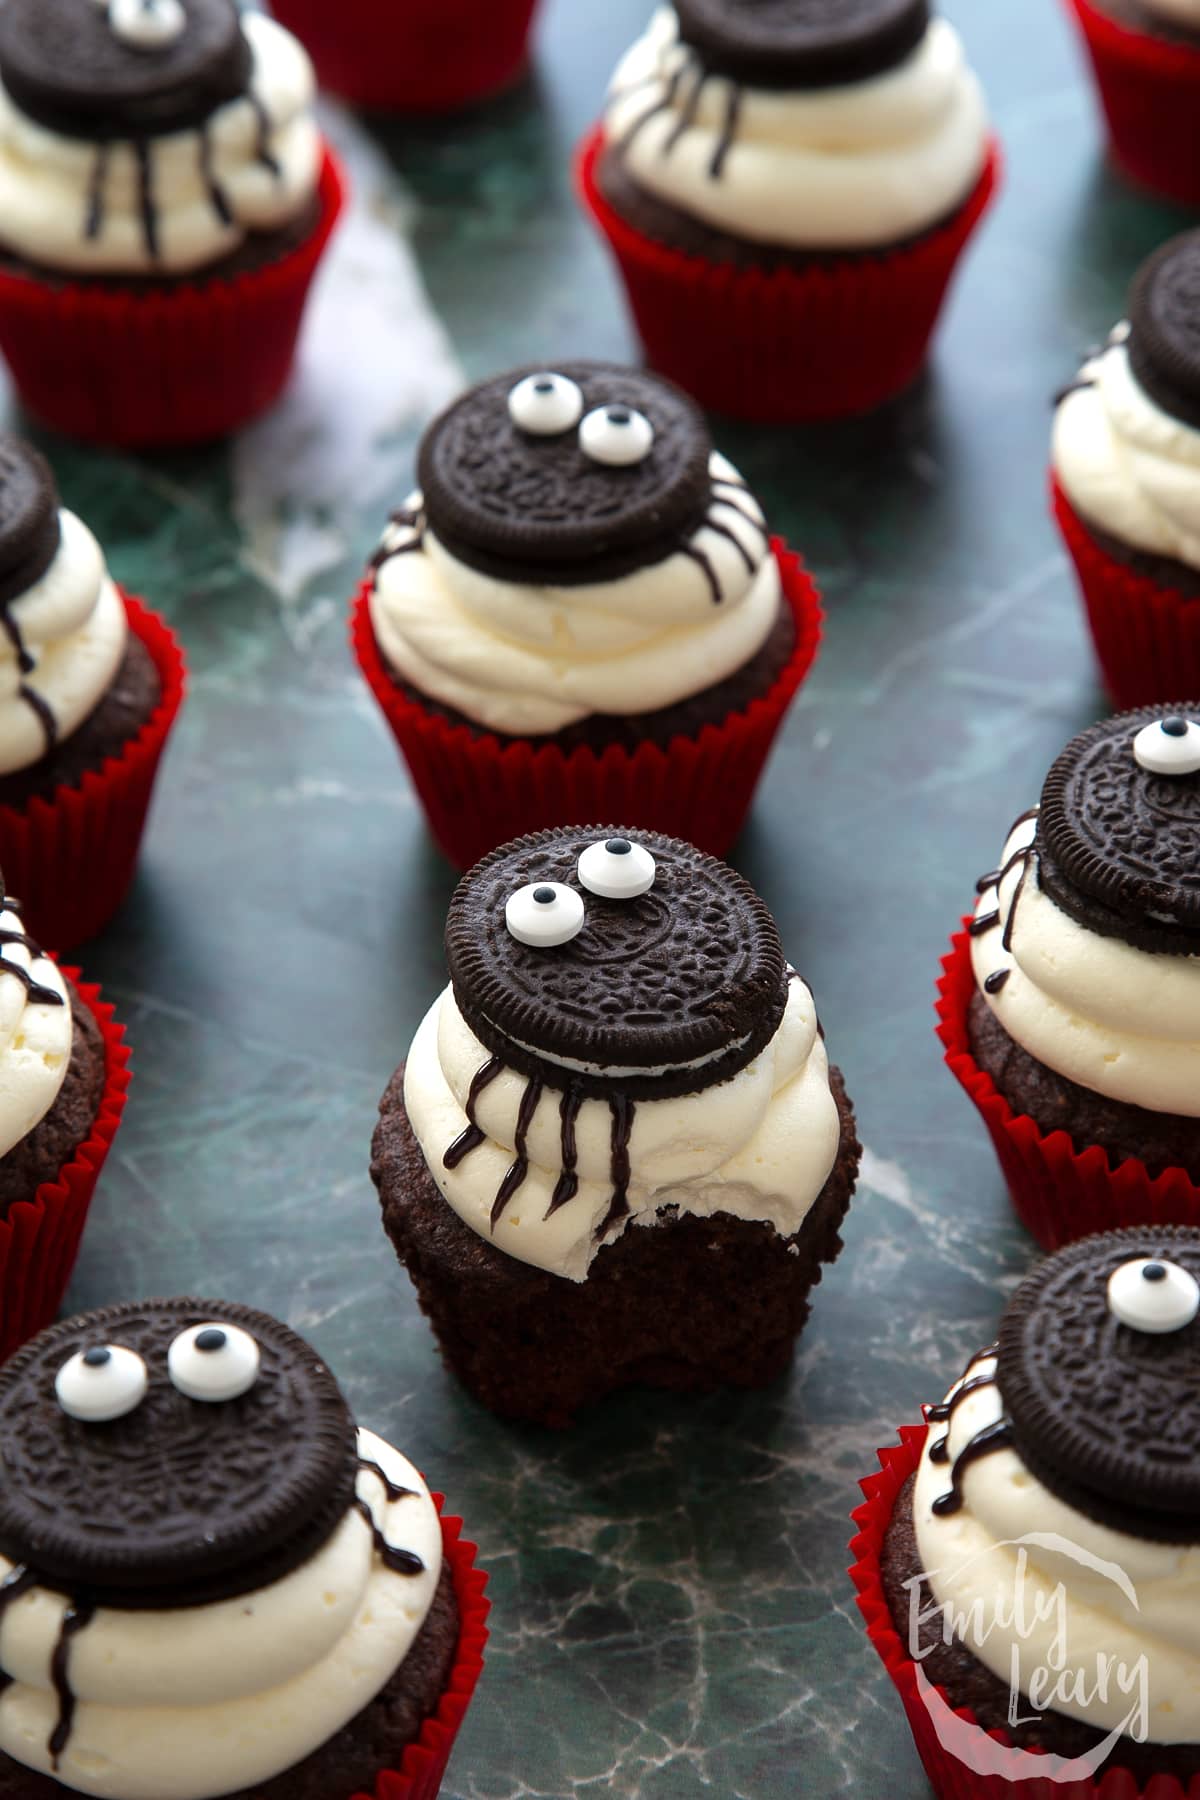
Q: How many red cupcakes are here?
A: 11